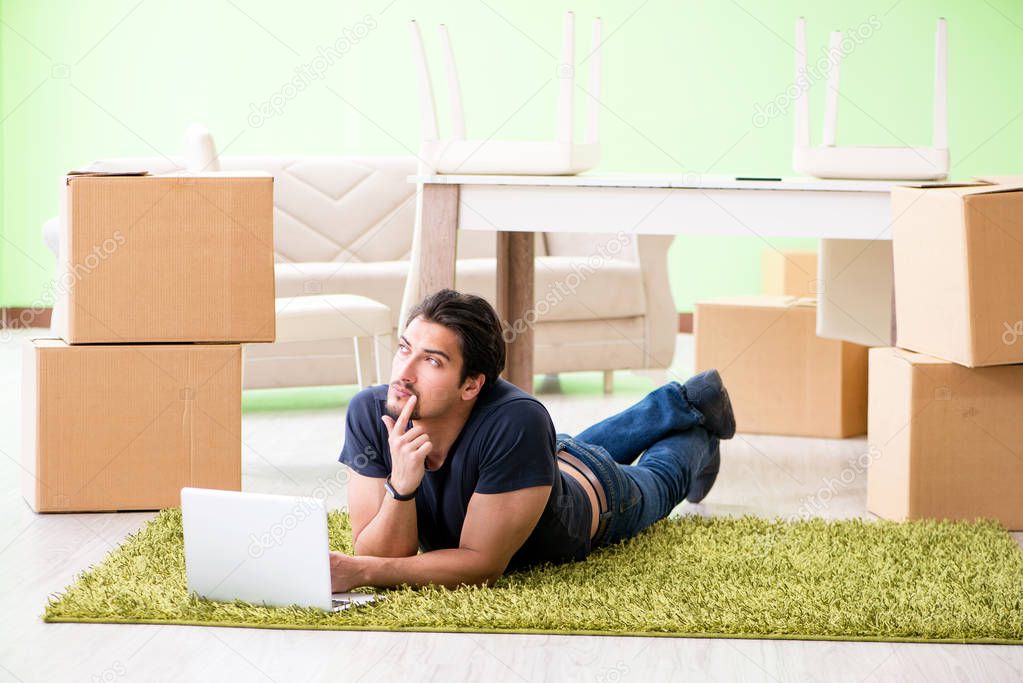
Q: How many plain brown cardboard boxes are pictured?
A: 6